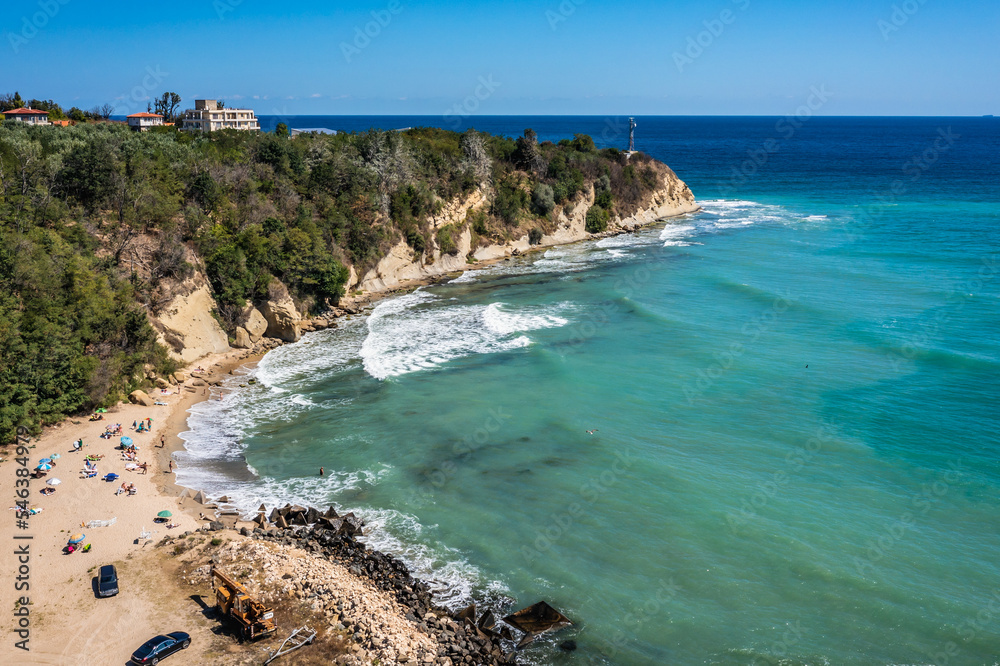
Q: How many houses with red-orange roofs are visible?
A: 2